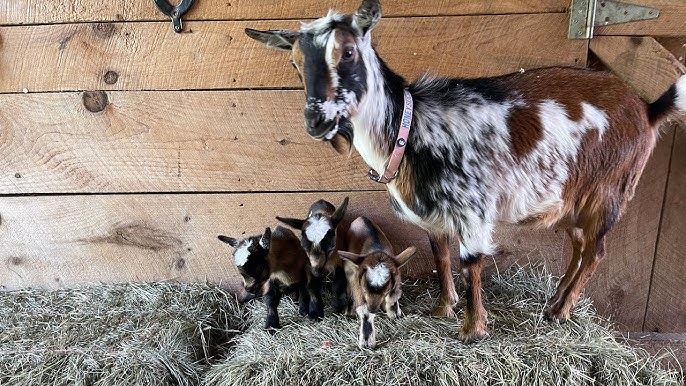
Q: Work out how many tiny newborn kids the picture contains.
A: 3